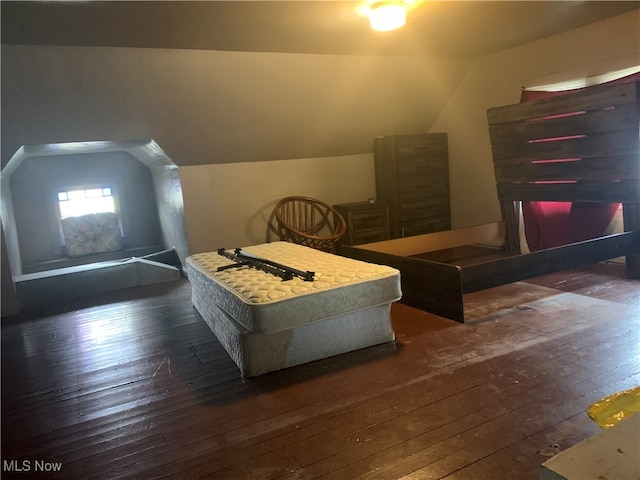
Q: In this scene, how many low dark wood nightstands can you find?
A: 1